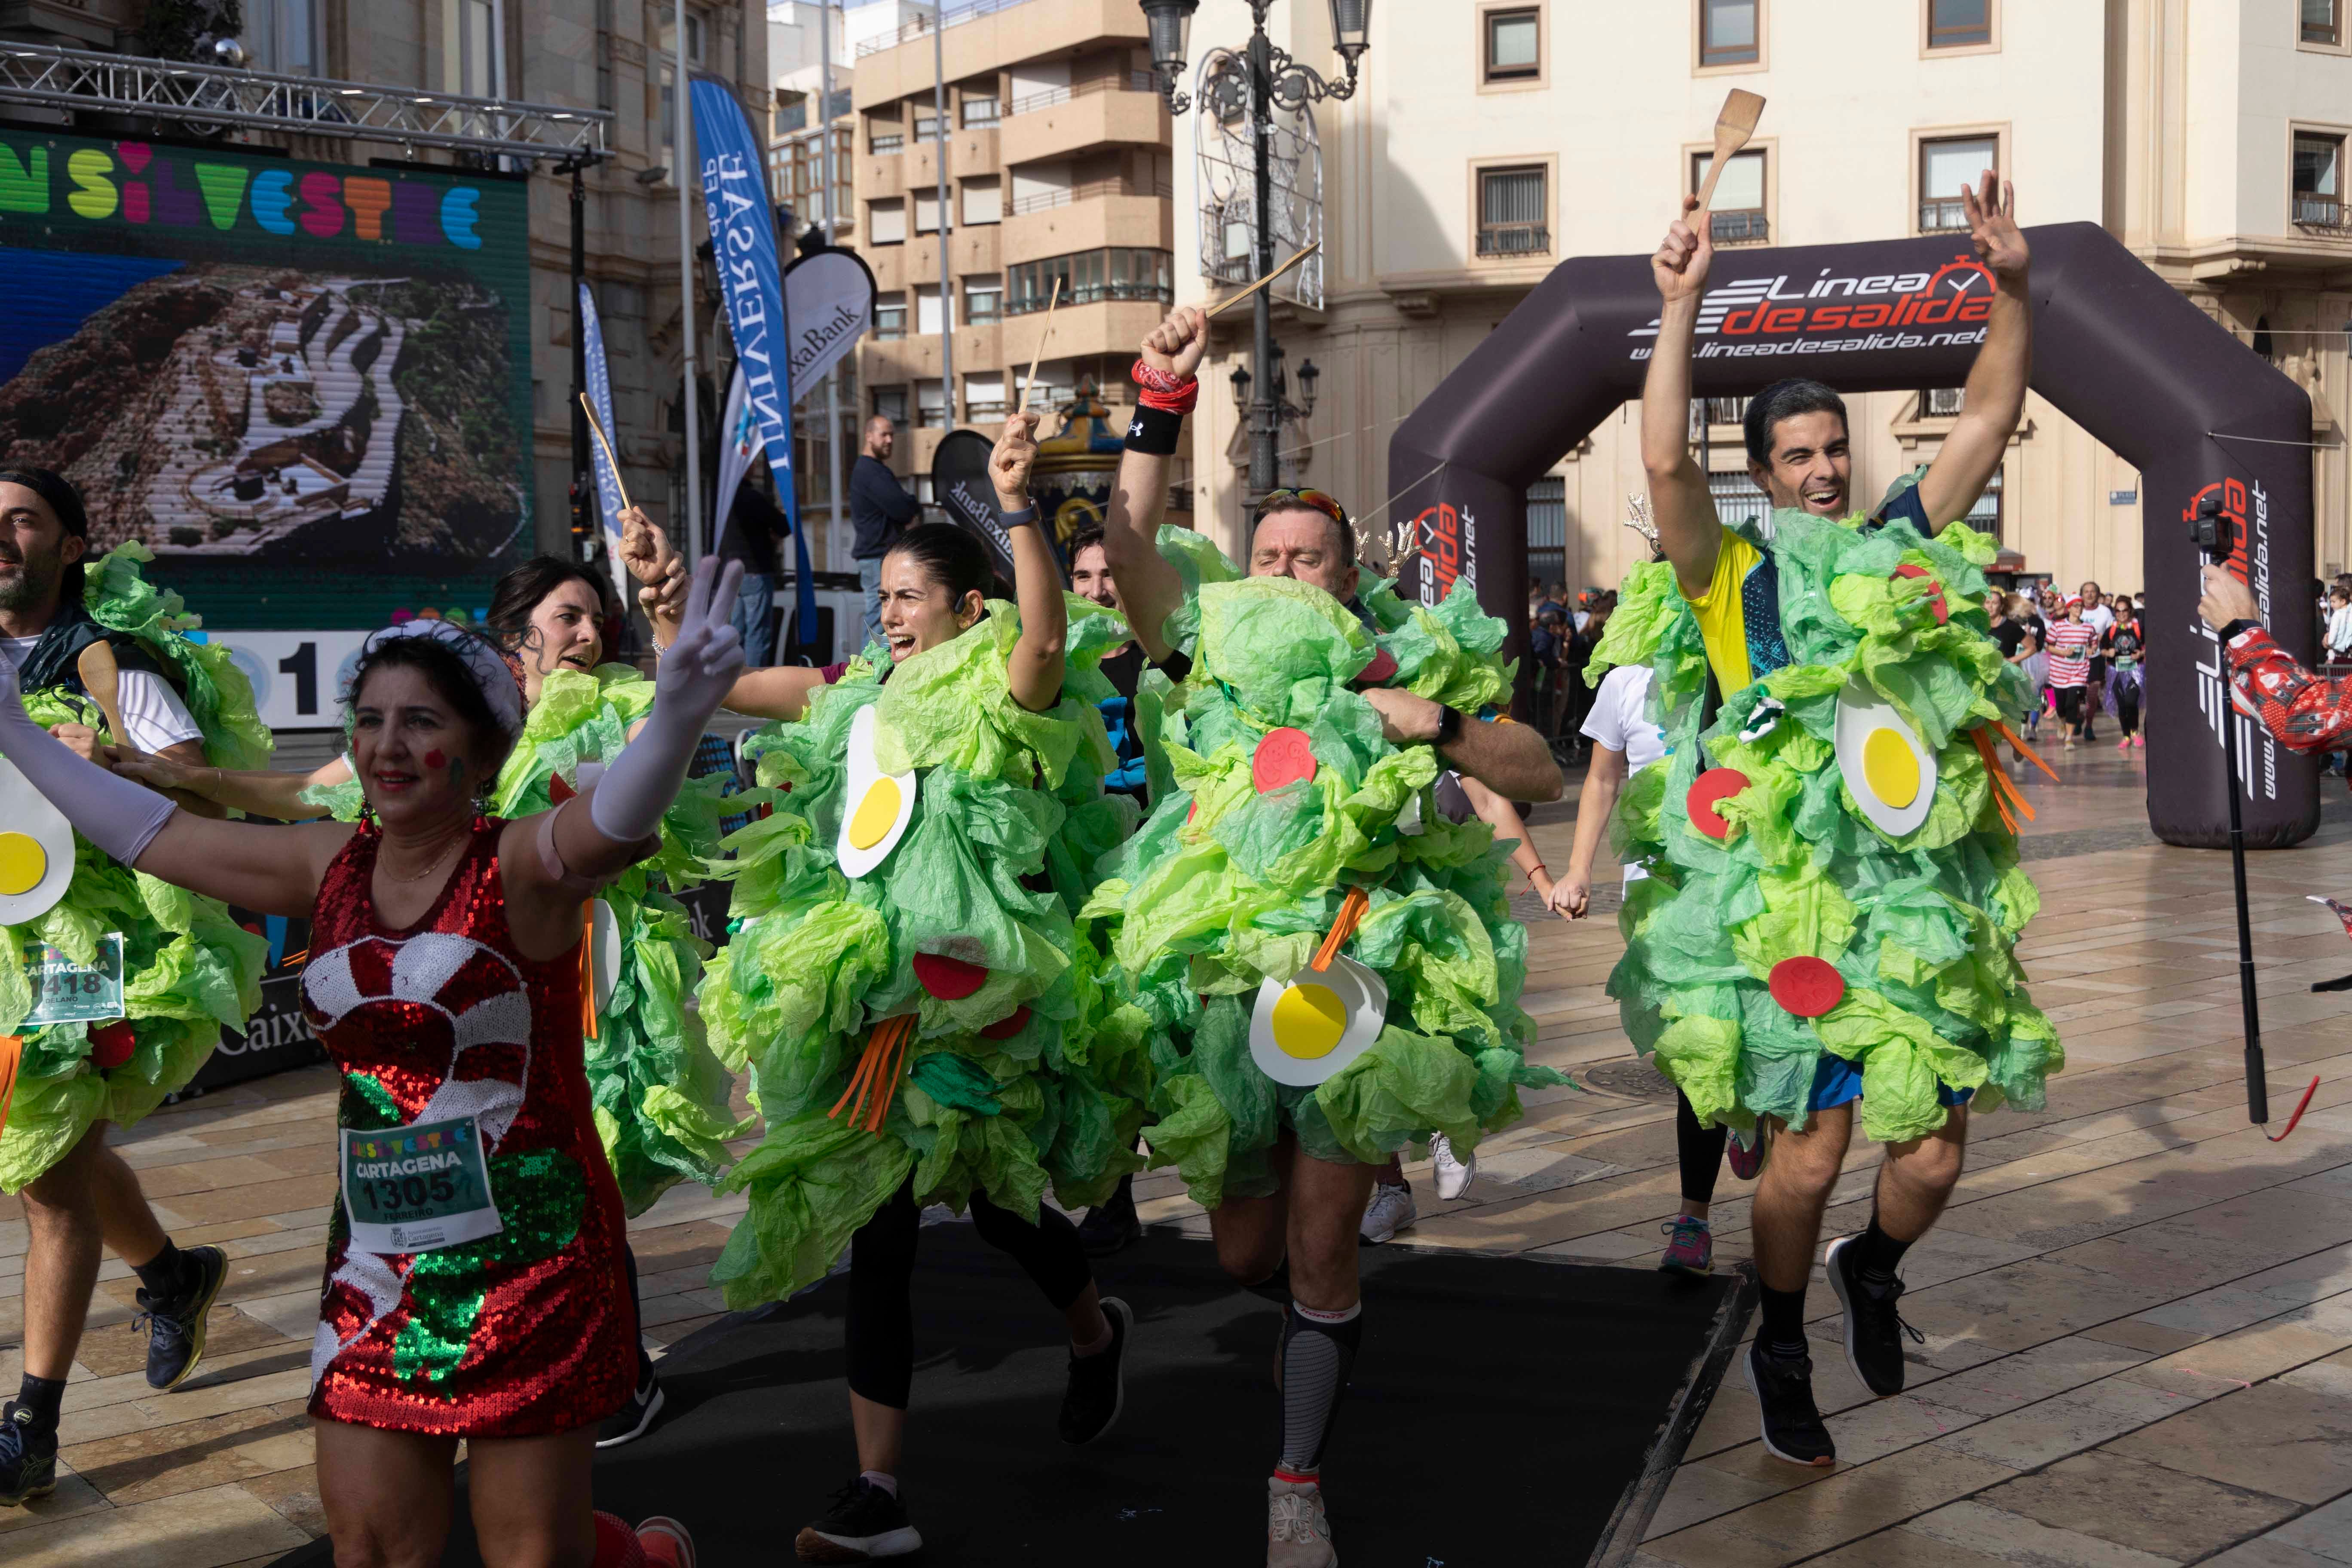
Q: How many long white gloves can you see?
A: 2